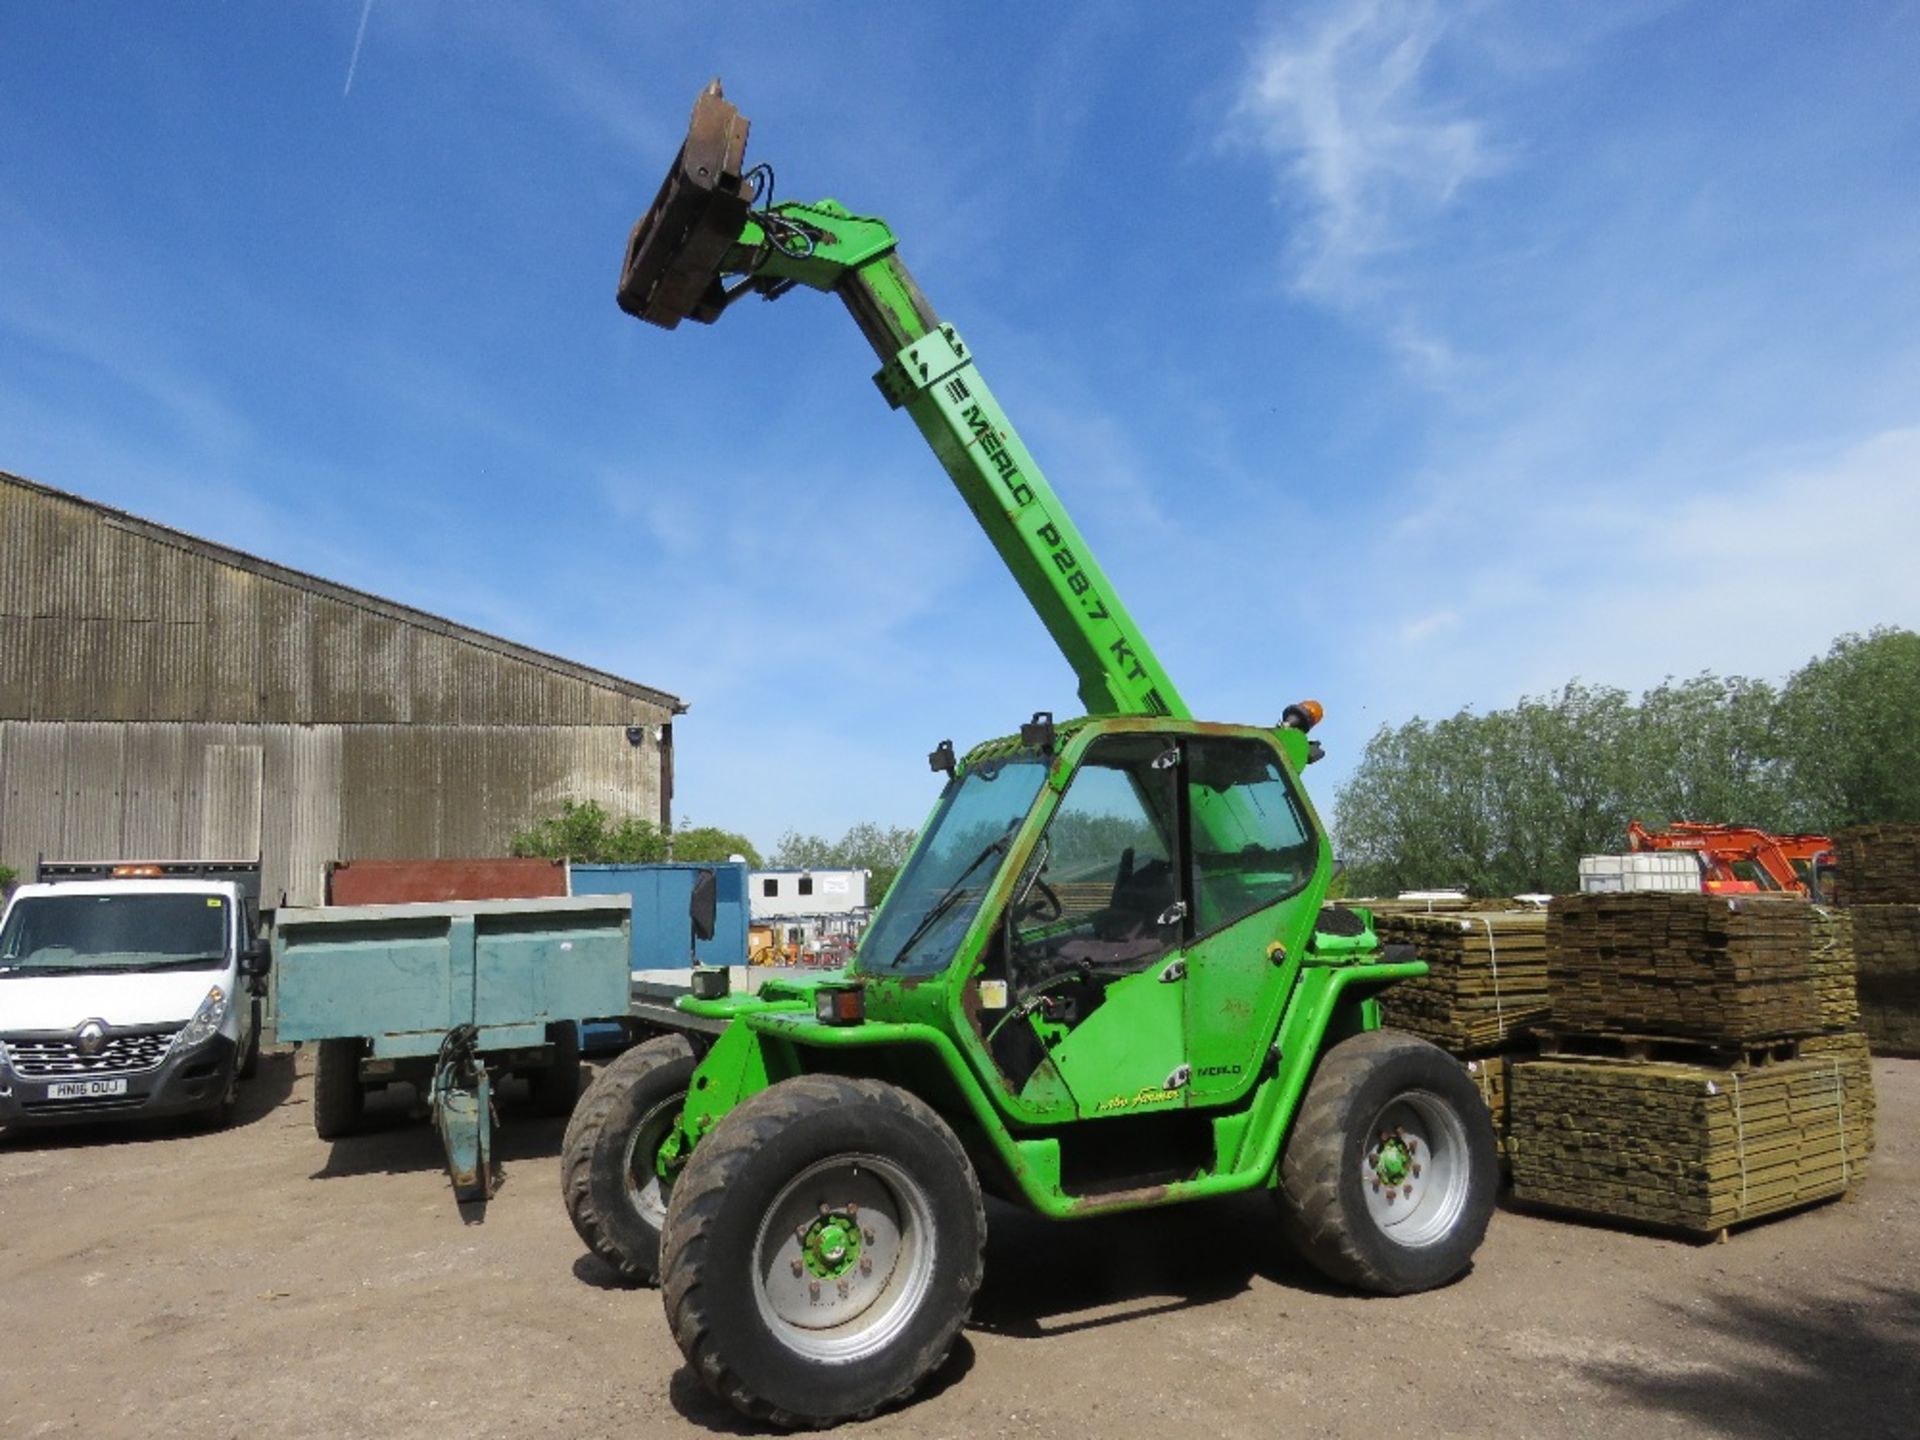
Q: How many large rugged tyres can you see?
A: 3